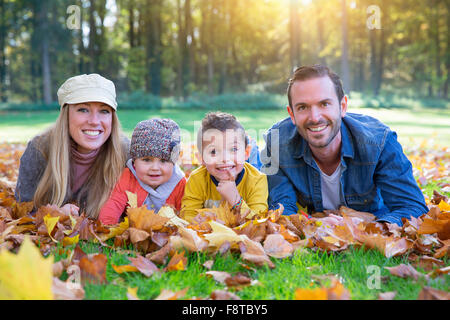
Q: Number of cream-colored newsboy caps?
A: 1